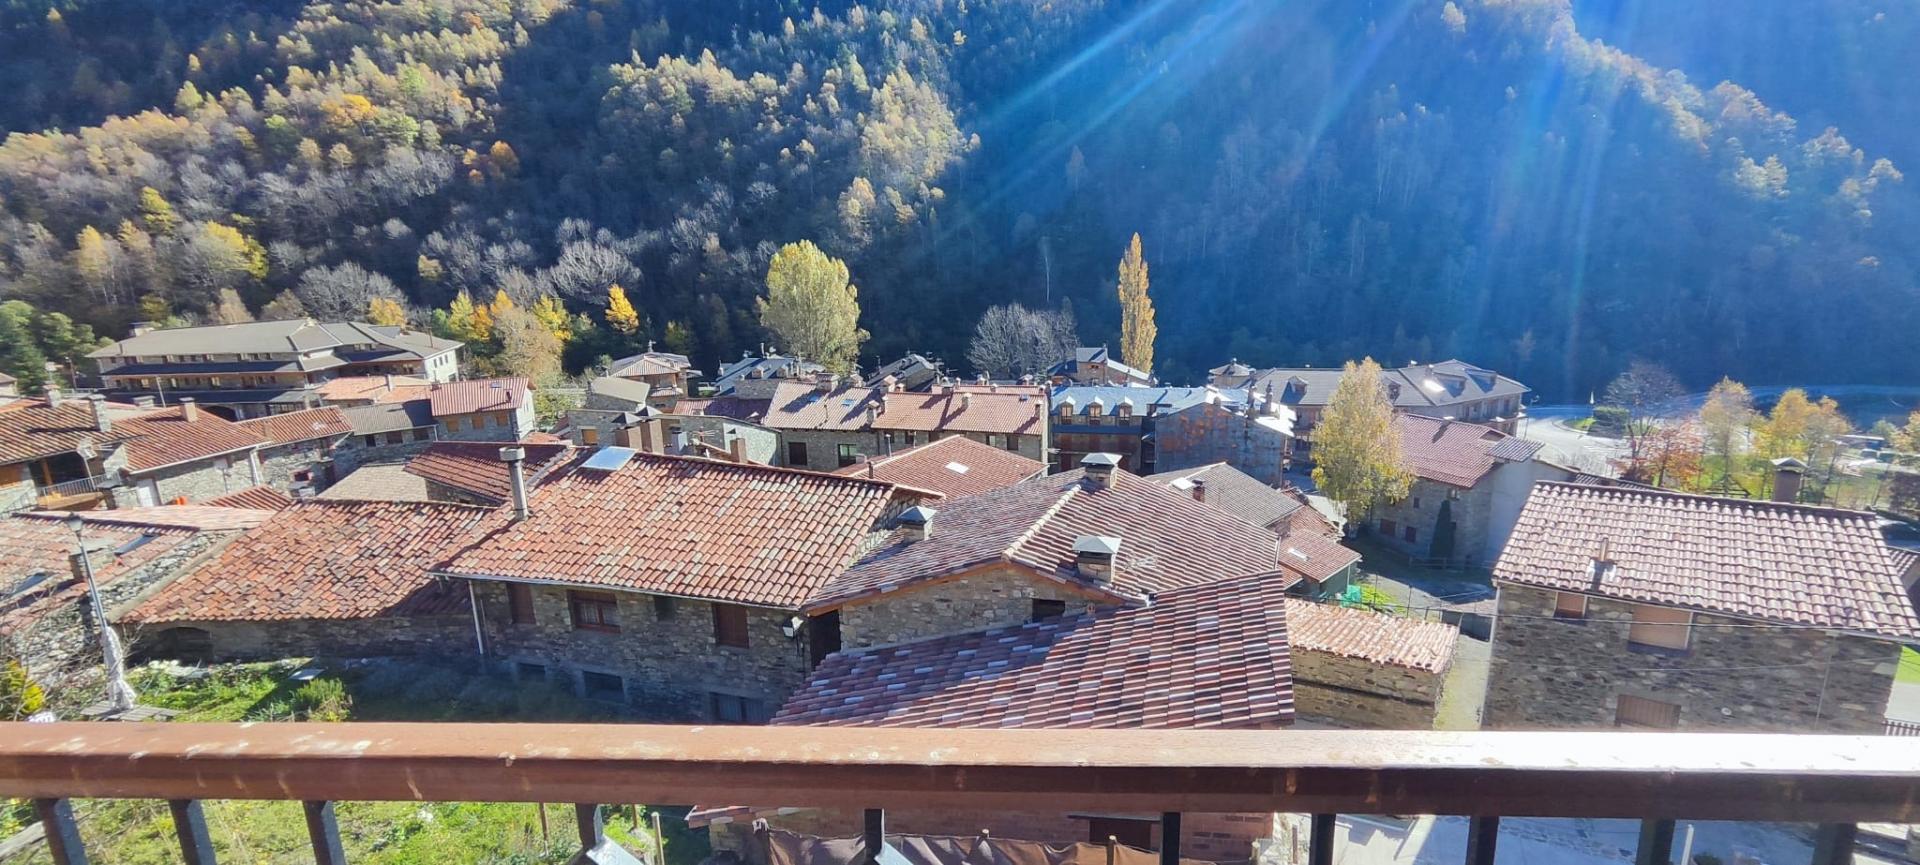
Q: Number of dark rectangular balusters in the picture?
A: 10